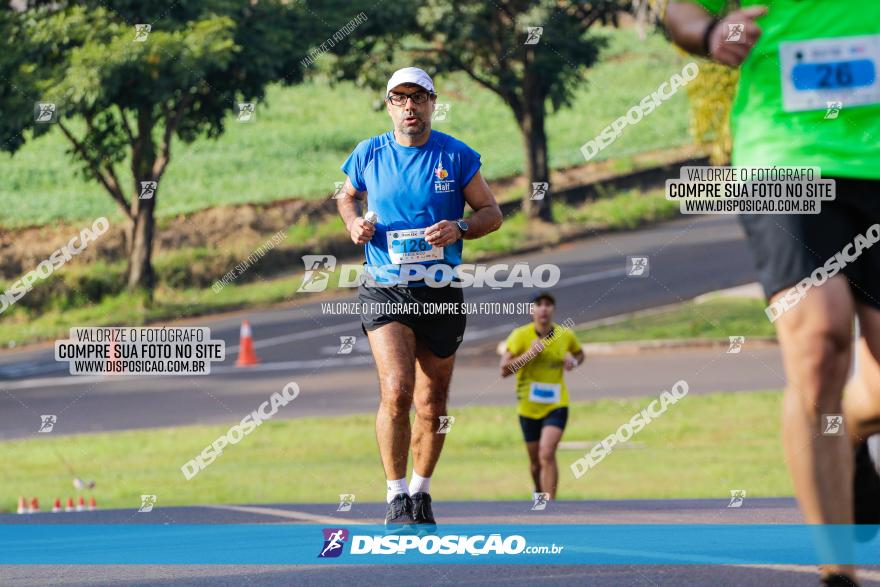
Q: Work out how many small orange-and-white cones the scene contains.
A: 6